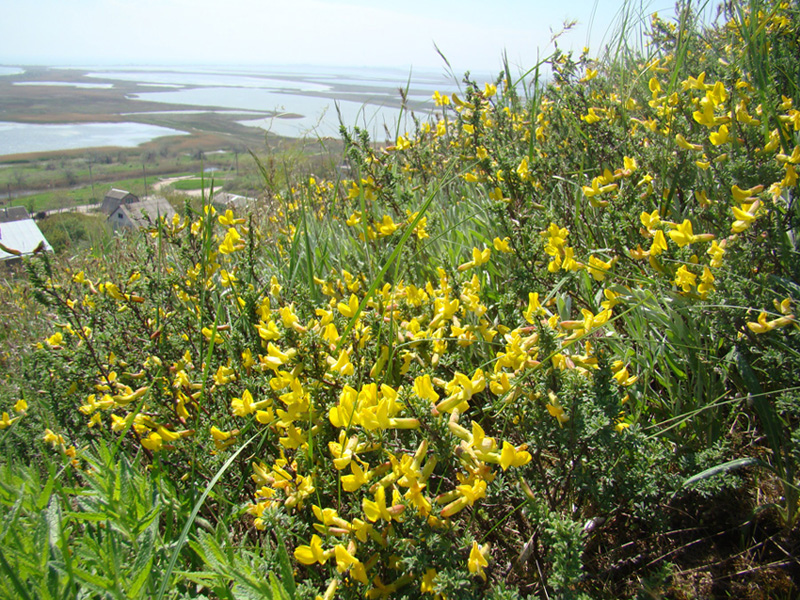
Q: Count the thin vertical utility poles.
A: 4